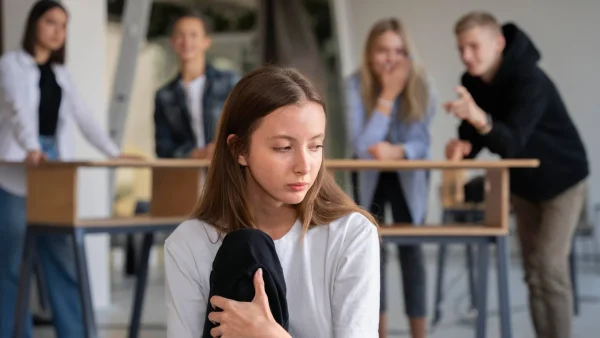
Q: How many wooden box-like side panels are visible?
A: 3